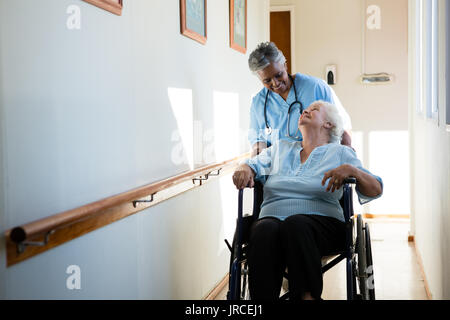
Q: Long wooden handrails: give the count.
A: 1